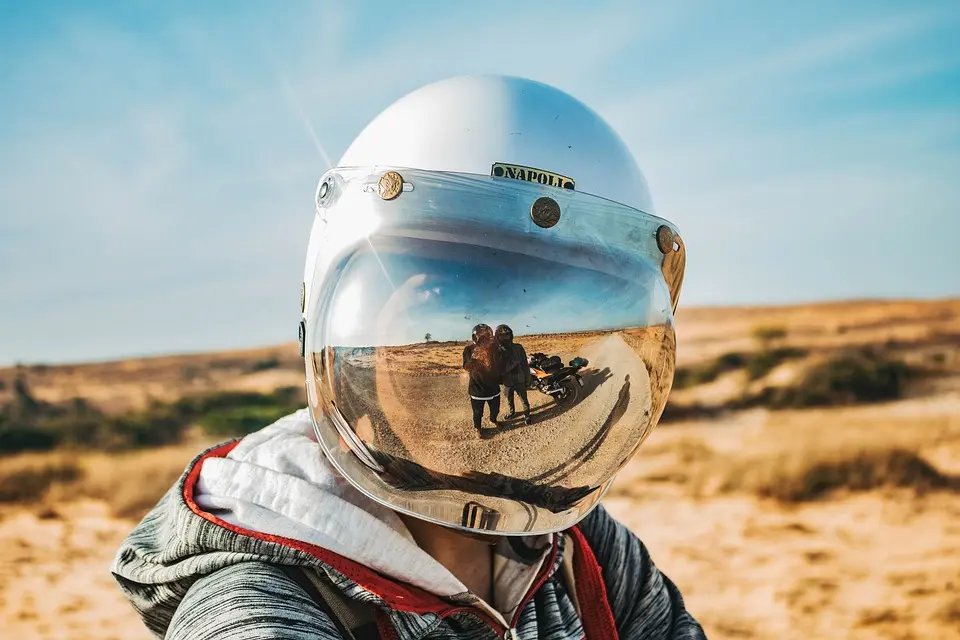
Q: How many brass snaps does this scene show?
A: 3